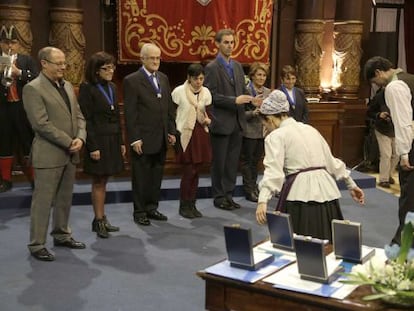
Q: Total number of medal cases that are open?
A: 4